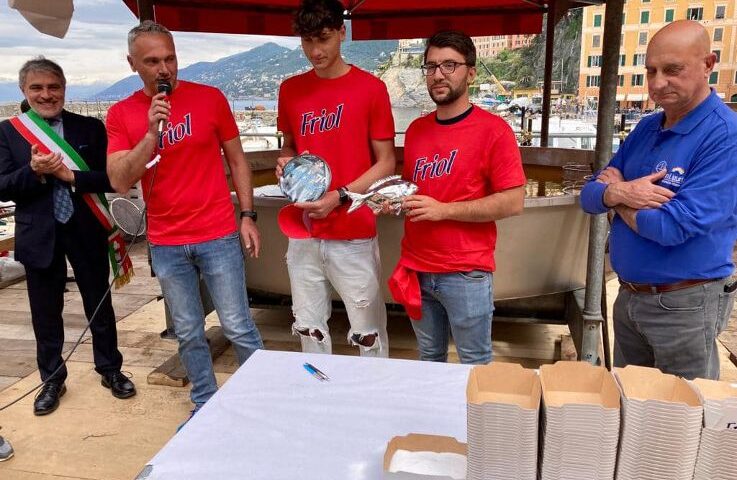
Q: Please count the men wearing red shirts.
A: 3